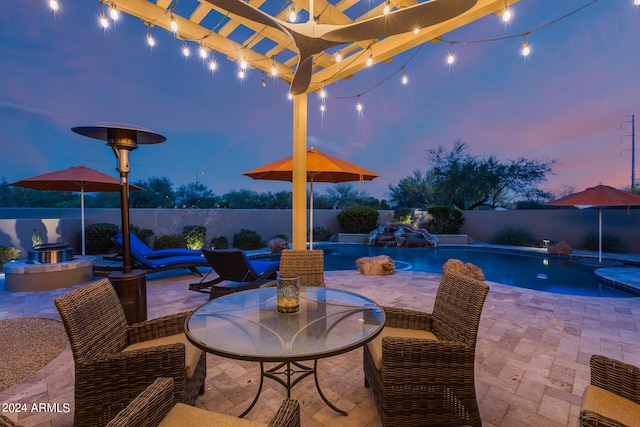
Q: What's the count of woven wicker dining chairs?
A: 5